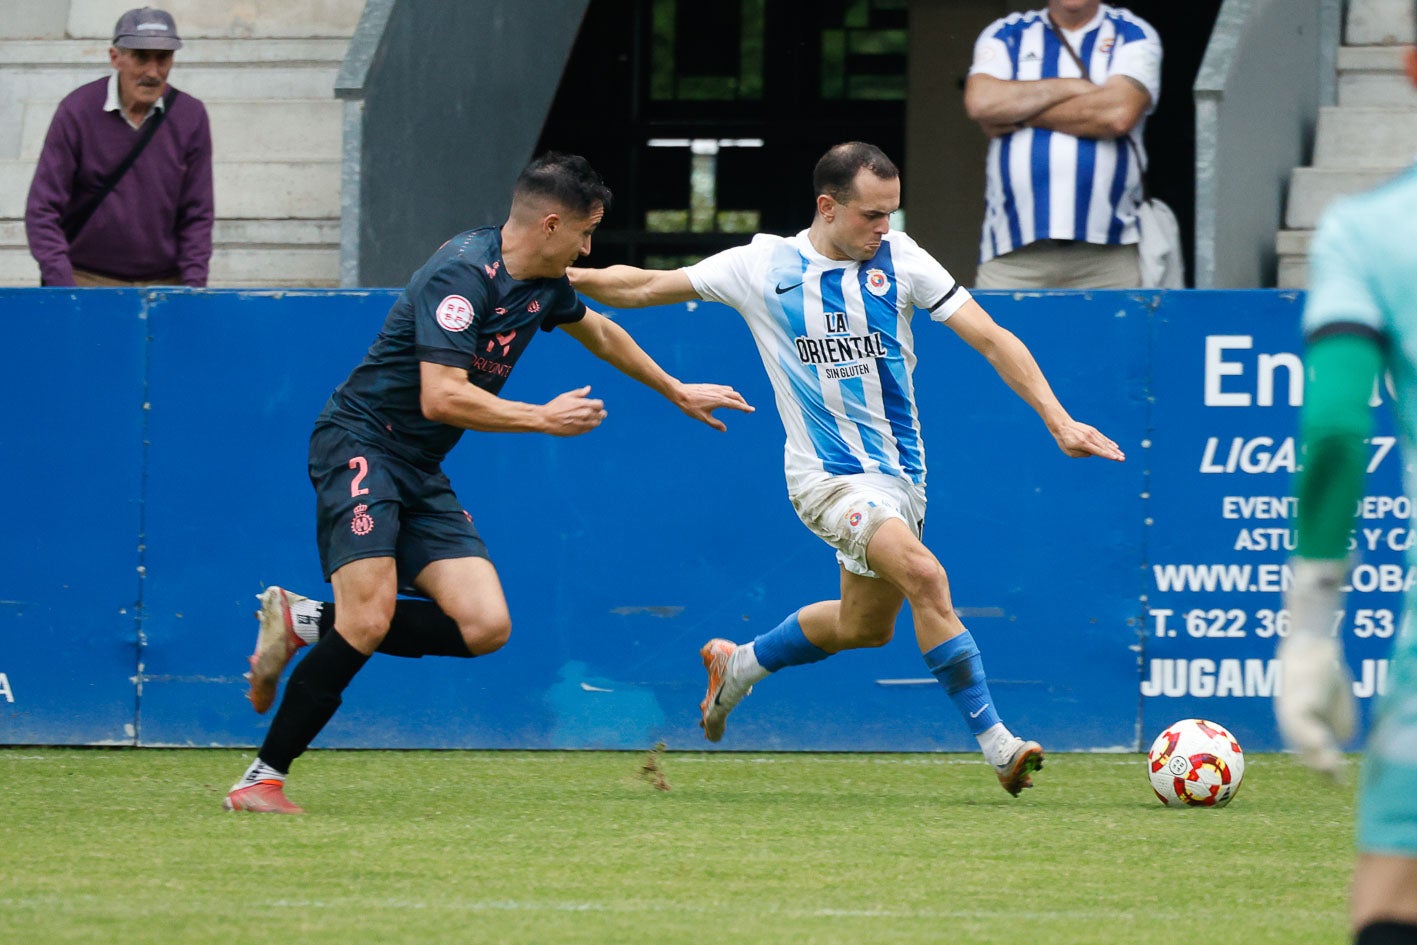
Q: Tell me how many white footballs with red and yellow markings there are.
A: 1